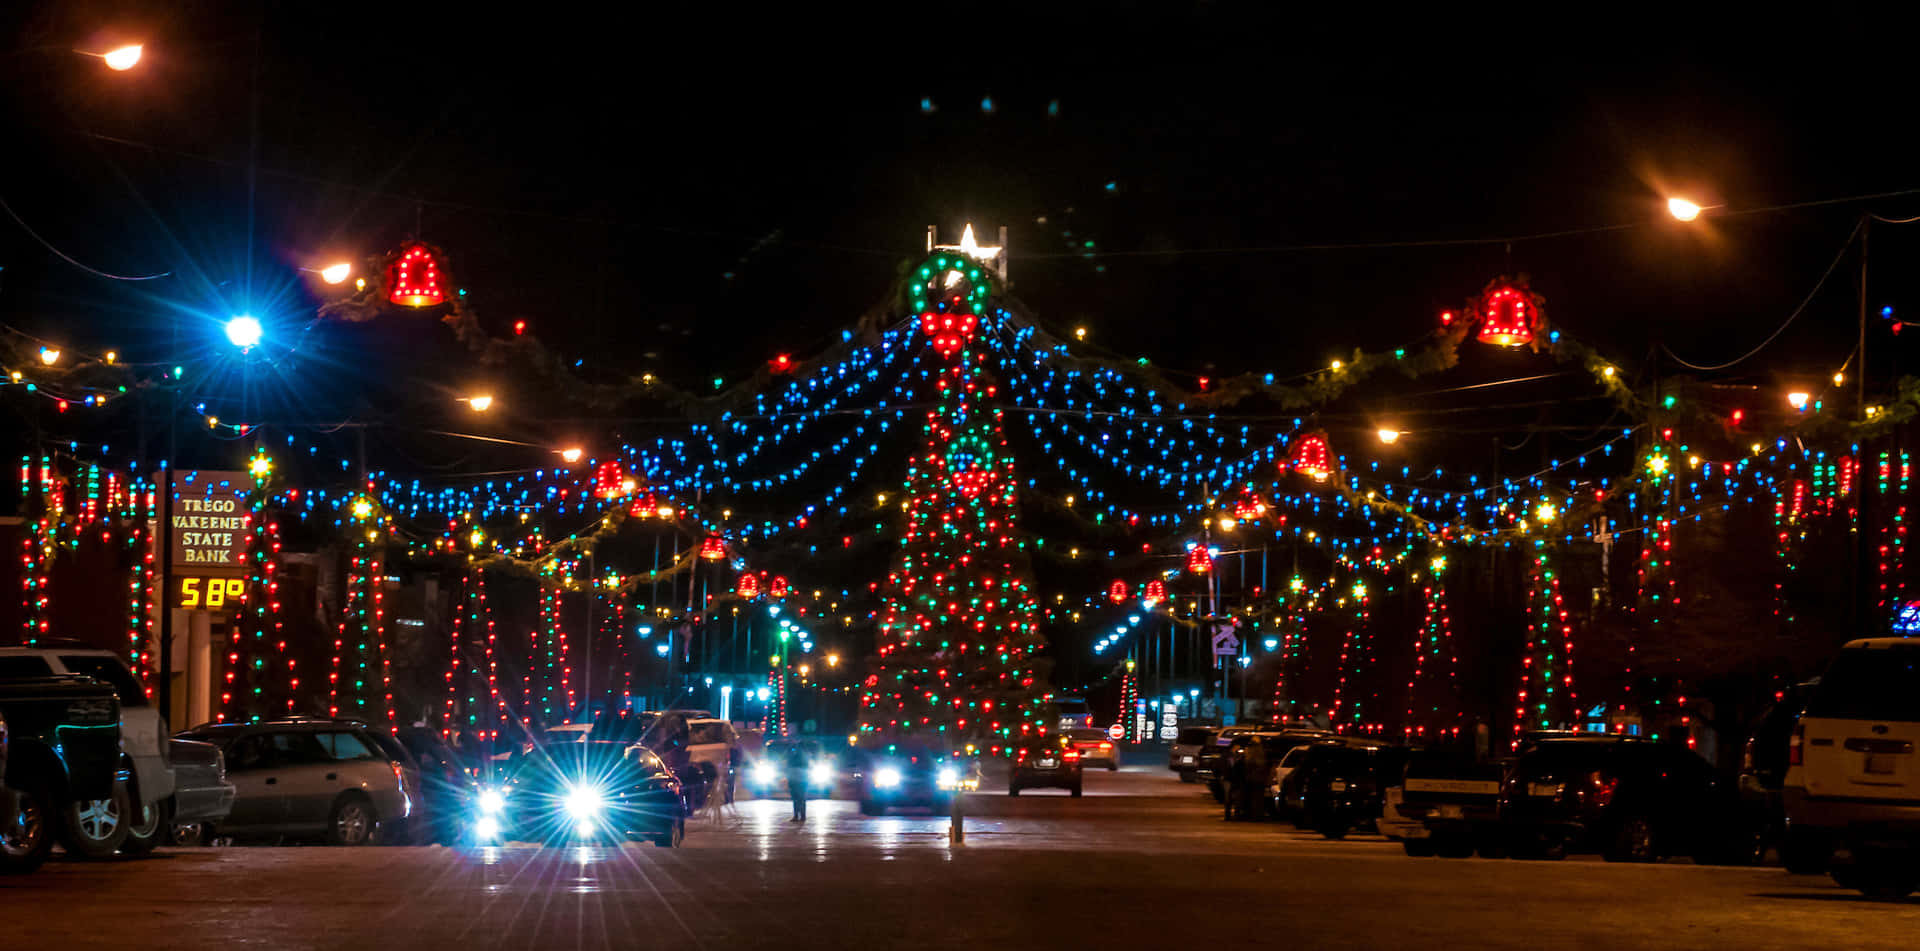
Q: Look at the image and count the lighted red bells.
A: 12